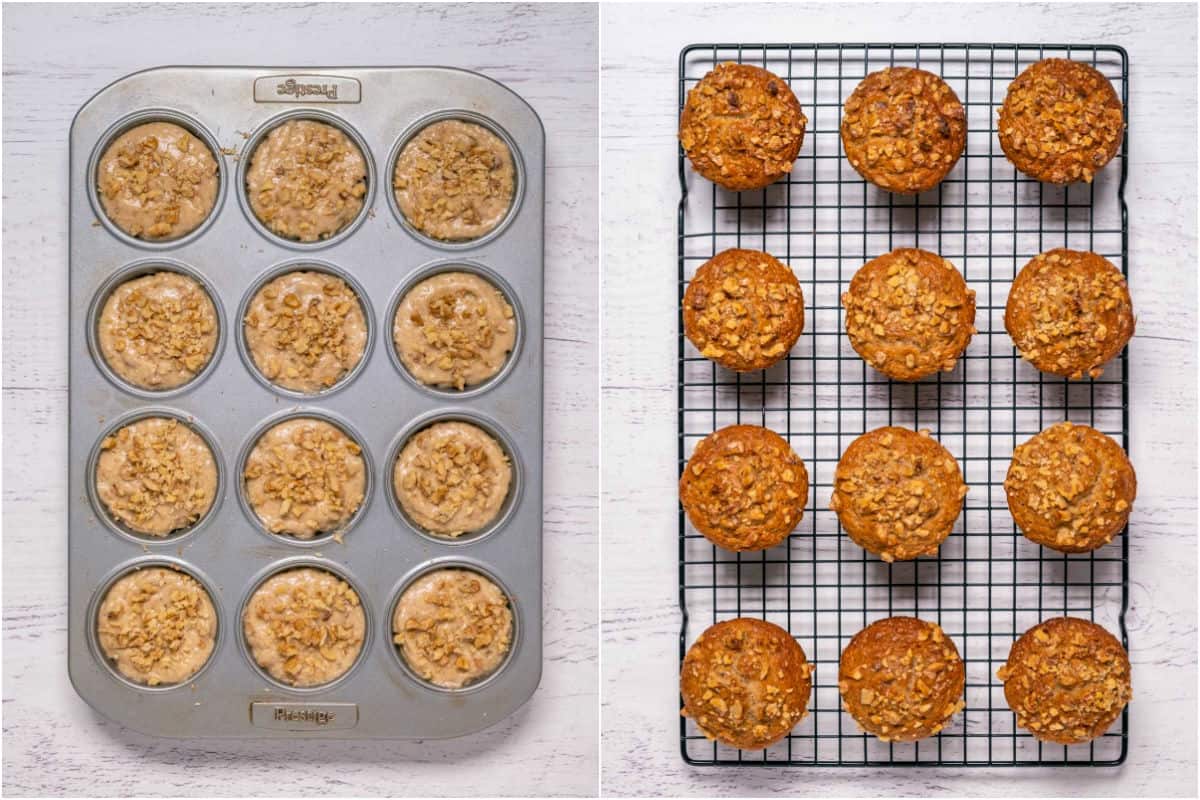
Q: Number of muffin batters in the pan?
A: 12